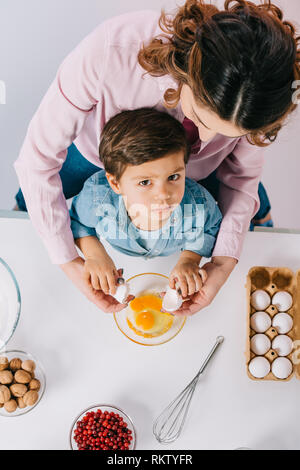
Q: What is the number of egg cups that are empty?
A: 2